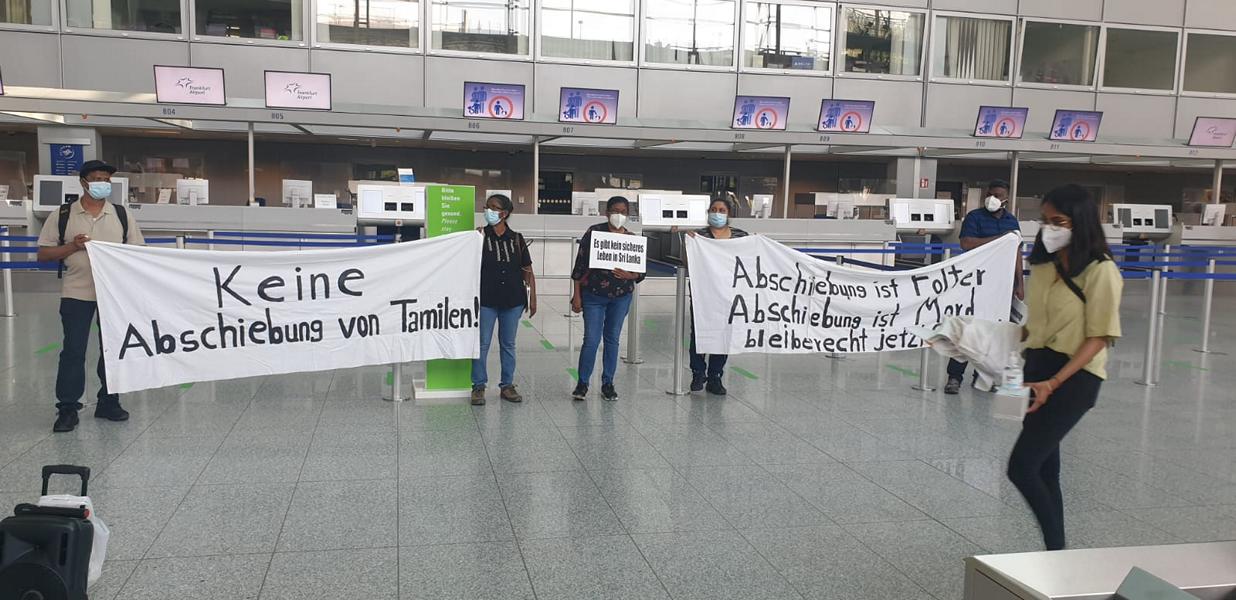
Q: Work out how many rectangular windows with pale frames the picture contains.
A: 13